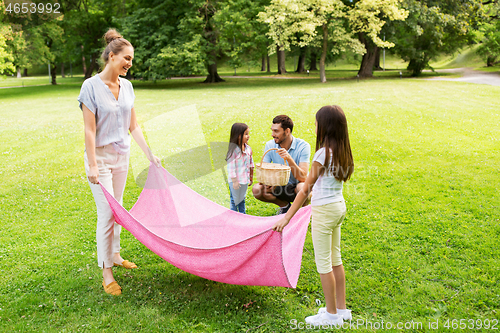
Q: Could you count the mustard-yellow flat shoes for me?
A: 2